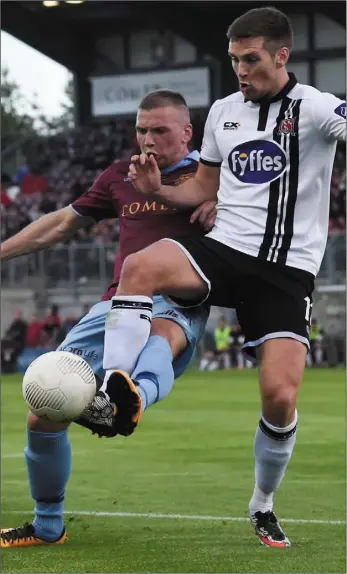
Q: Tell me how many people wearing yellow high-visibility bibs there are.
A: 2